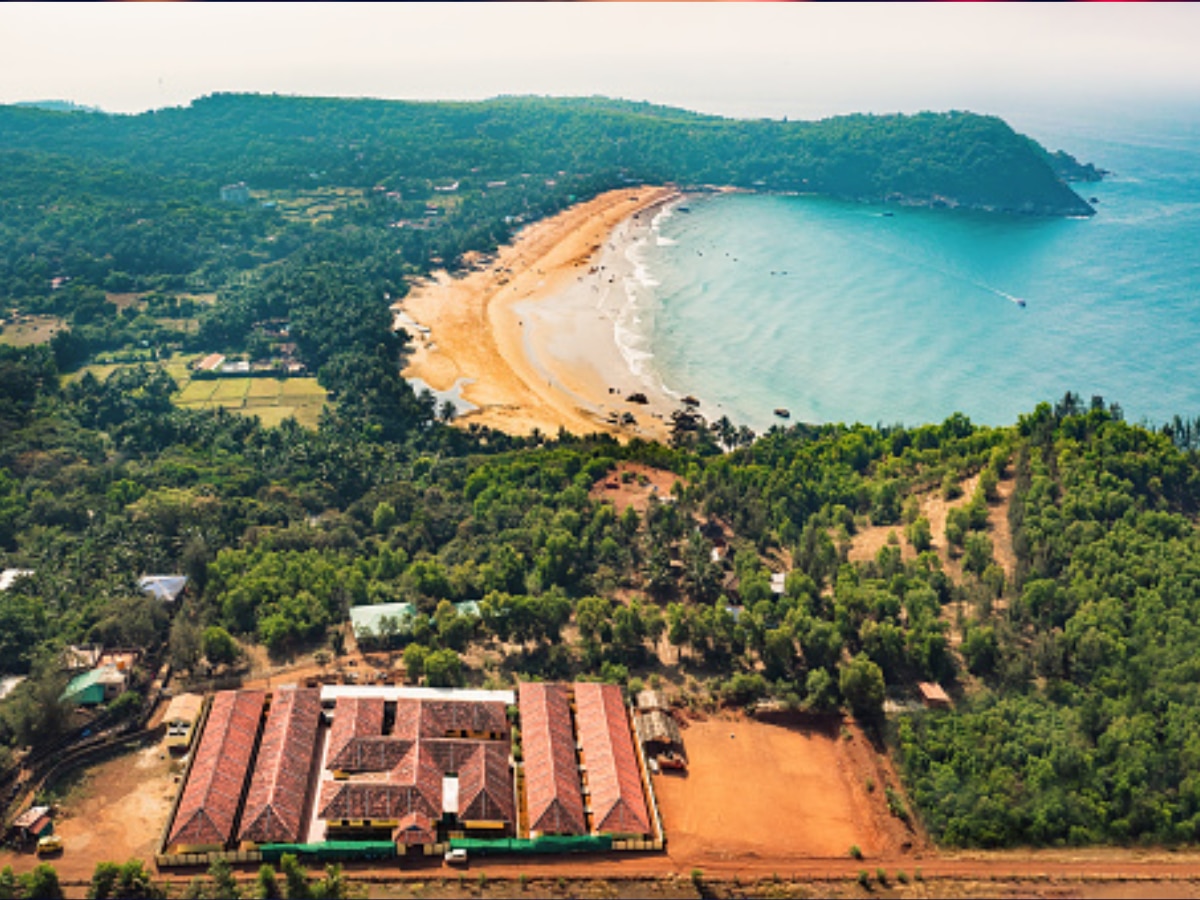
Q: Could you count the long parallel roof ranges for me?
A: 4